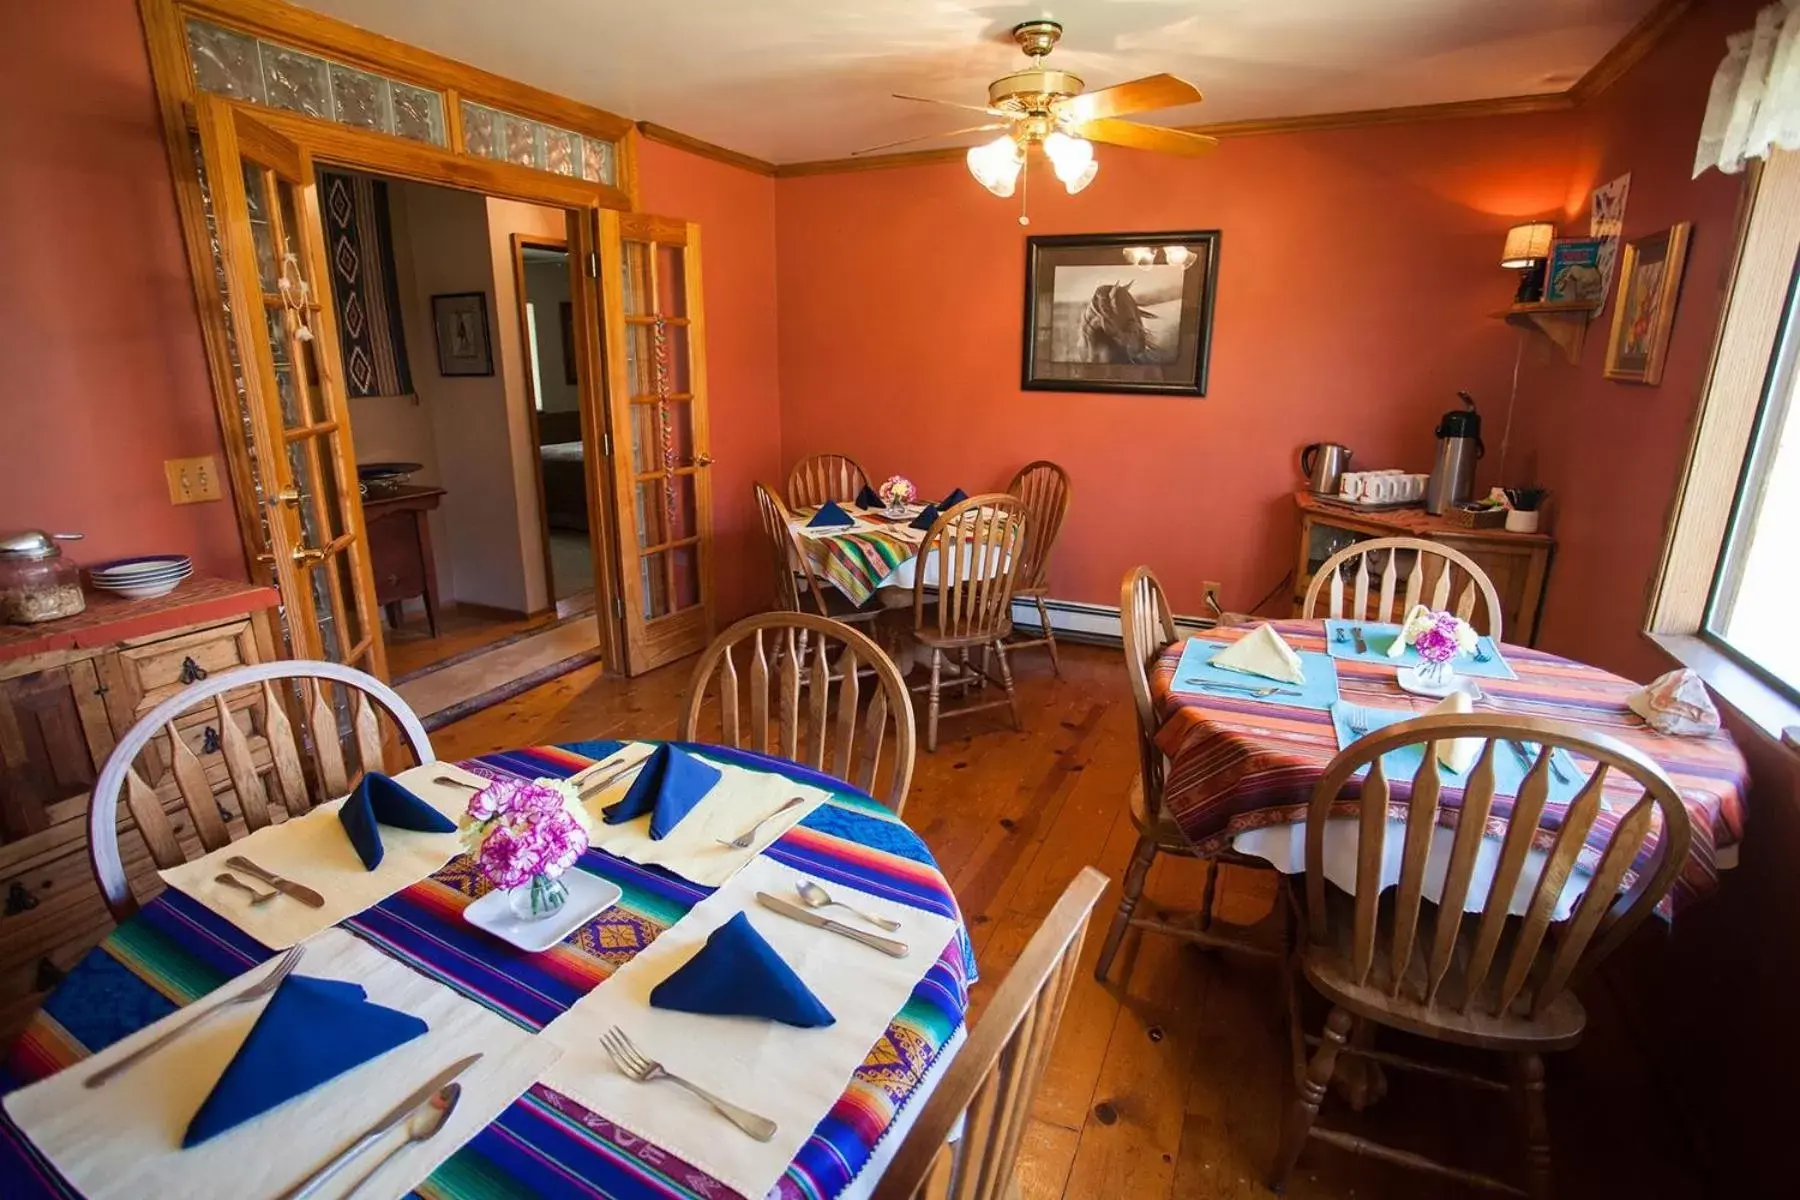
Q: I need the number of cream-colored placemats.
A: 8